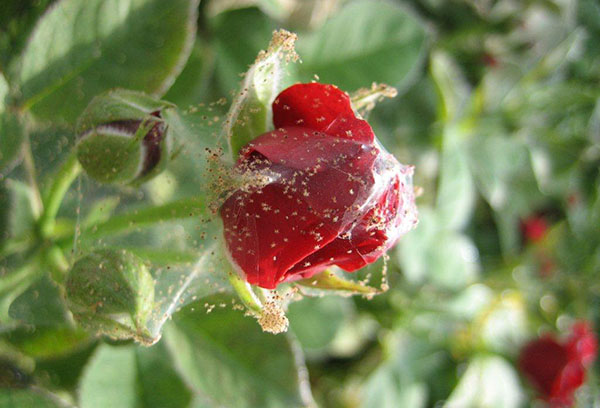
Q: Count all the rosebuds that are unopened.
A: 2